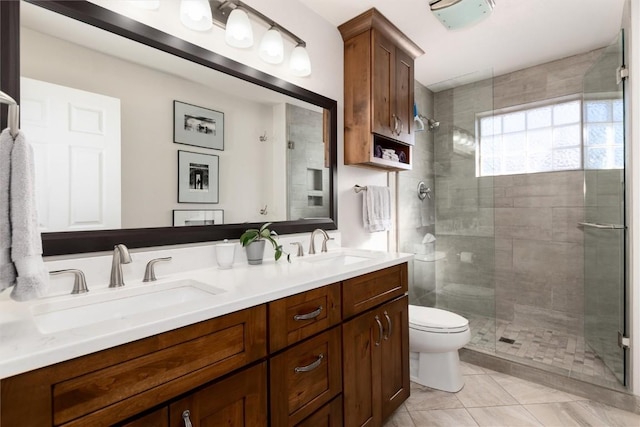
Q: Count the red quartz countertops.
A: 0